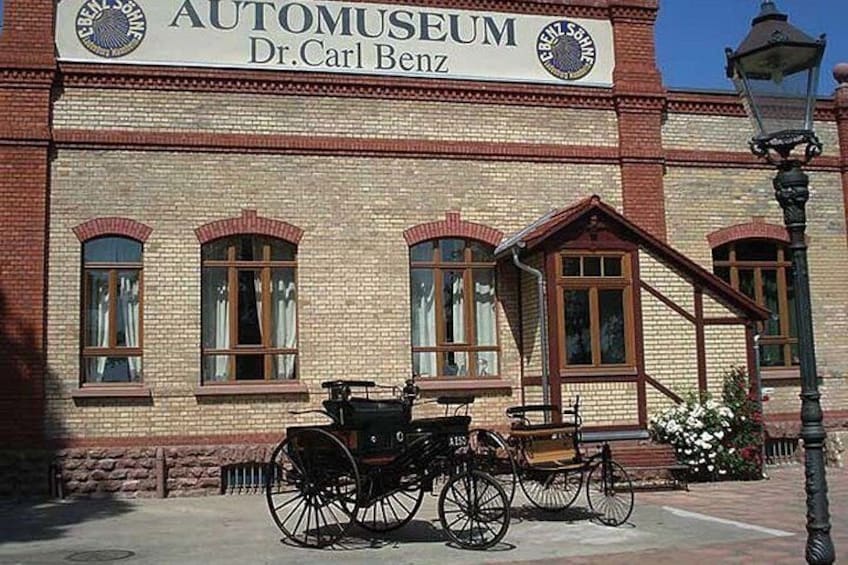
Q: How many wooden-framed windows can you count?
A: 5